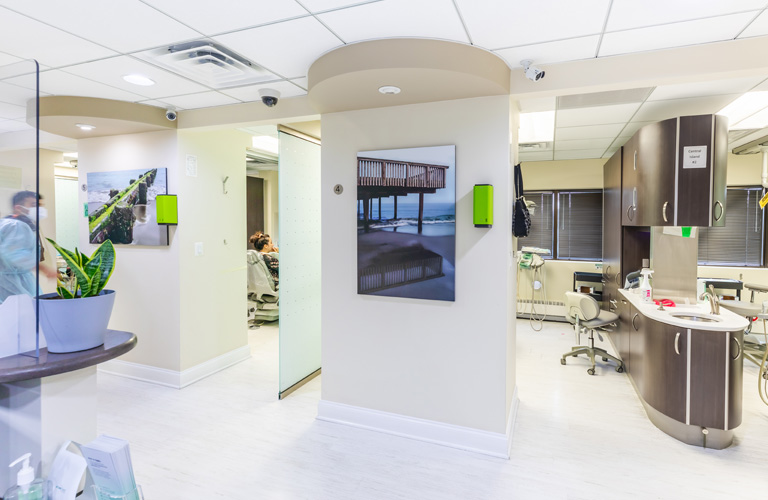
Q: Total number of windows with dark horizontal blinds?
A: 3